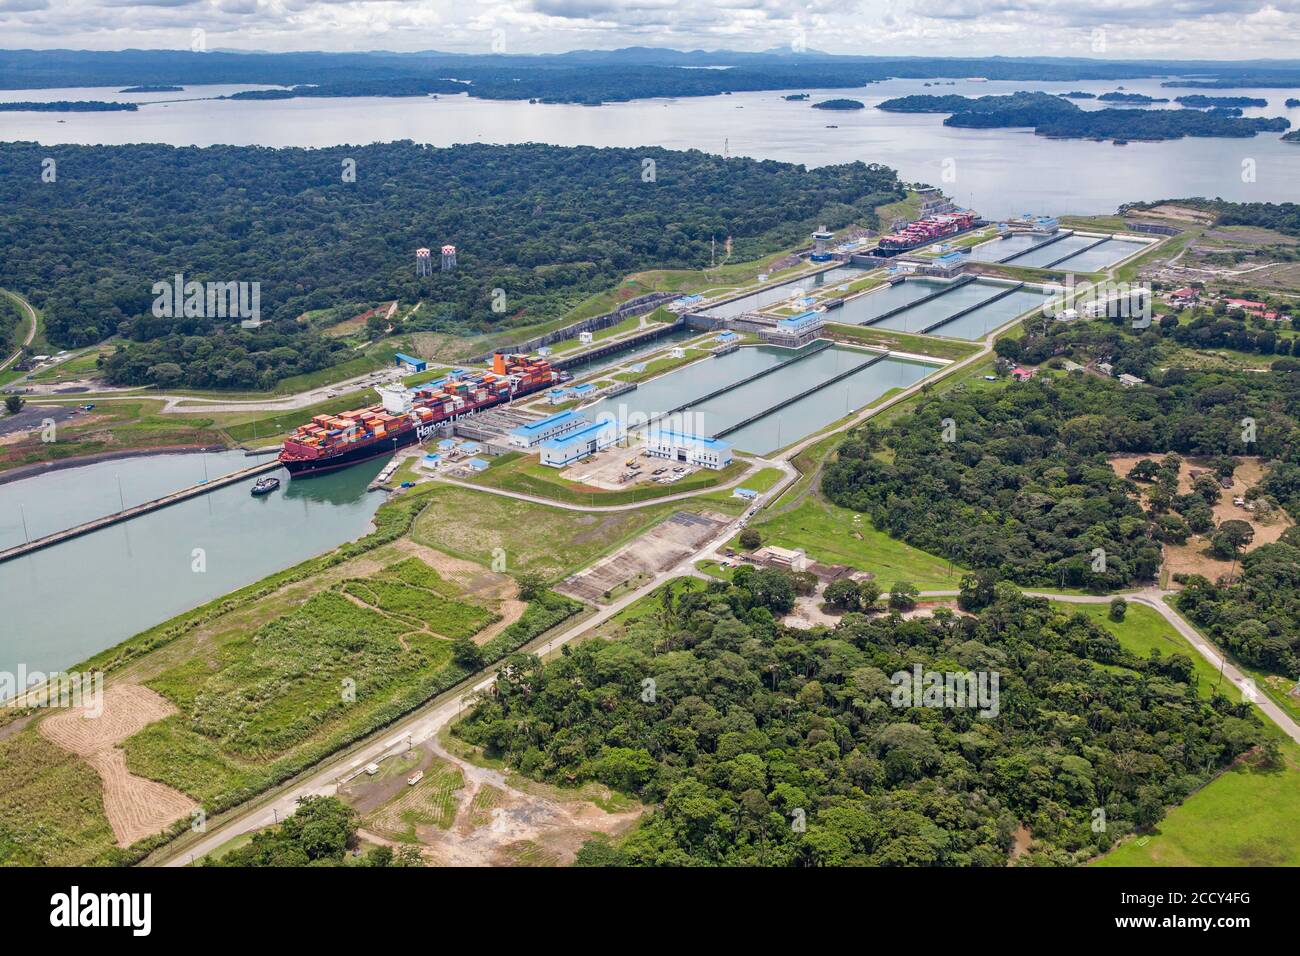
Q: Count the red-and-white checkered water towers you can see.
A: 2